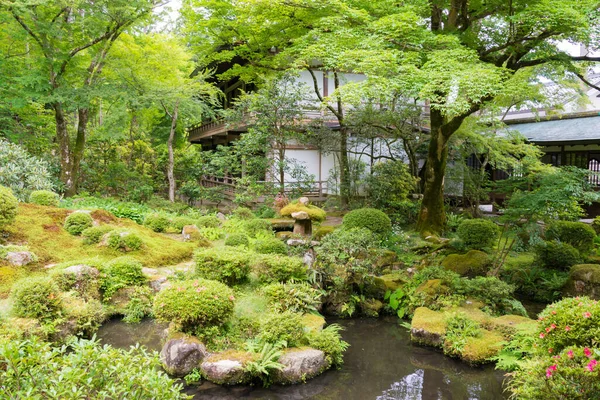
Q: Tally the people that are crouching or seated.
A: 0